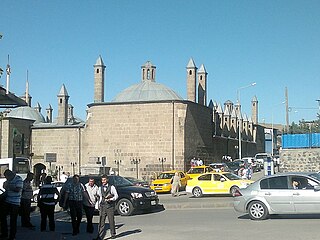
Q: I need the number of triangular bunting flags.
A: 0